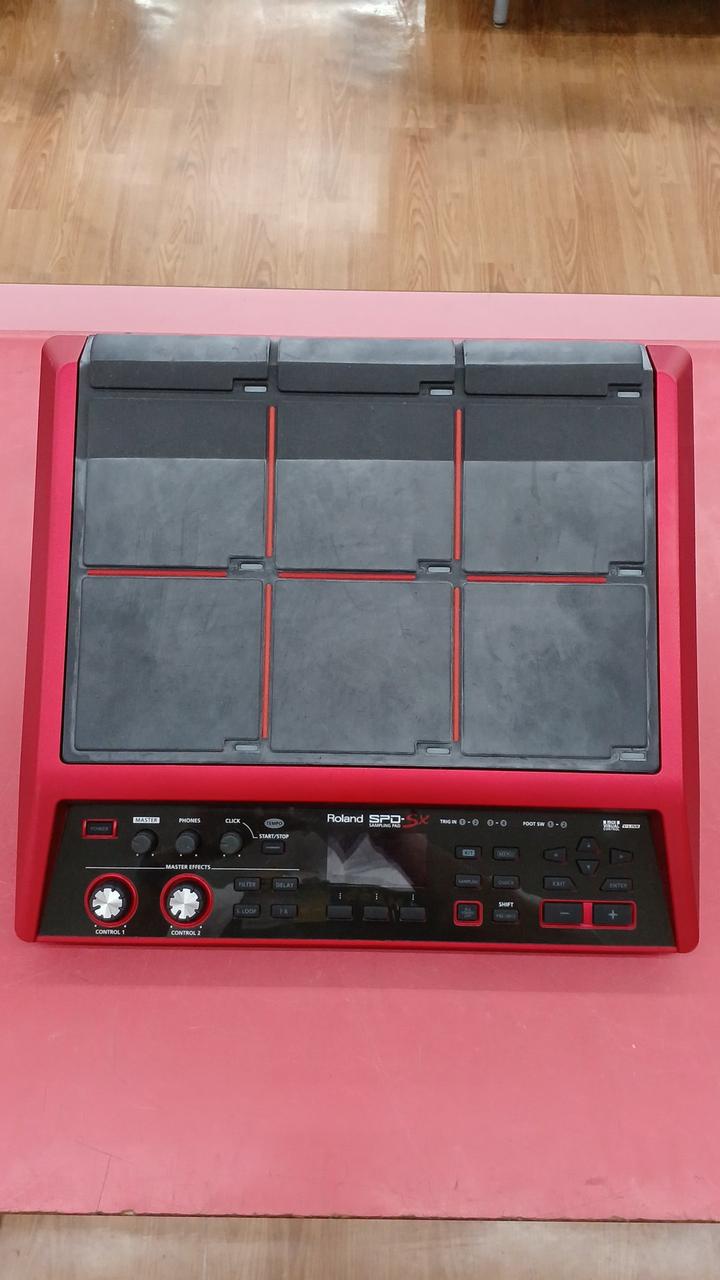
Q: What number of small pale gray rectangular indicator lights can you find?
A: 9